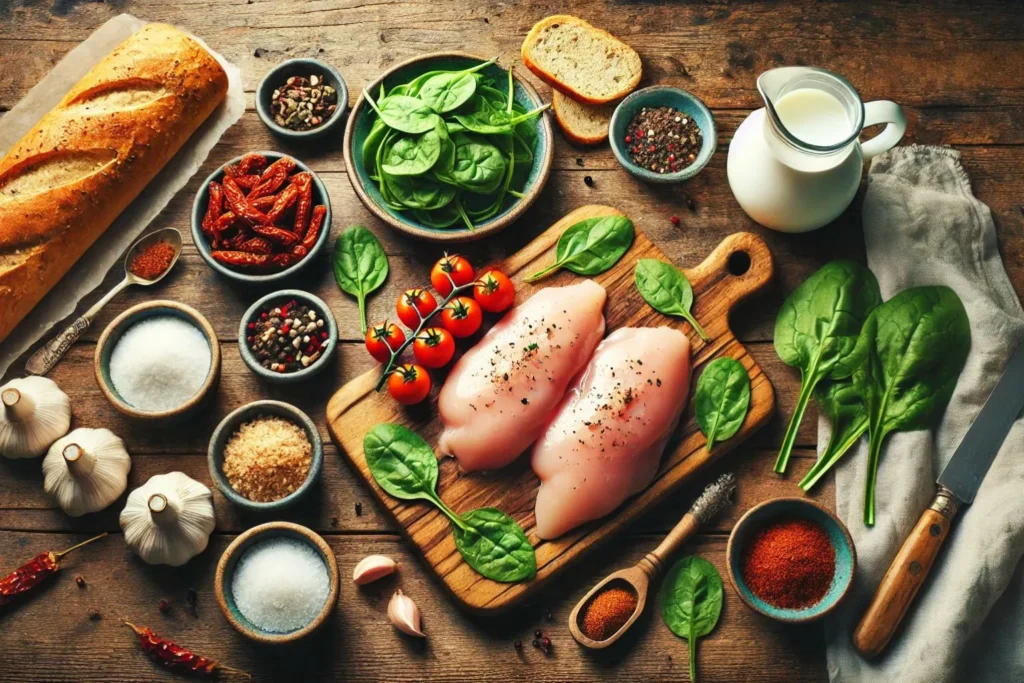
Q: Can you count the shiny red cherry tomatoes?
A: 7